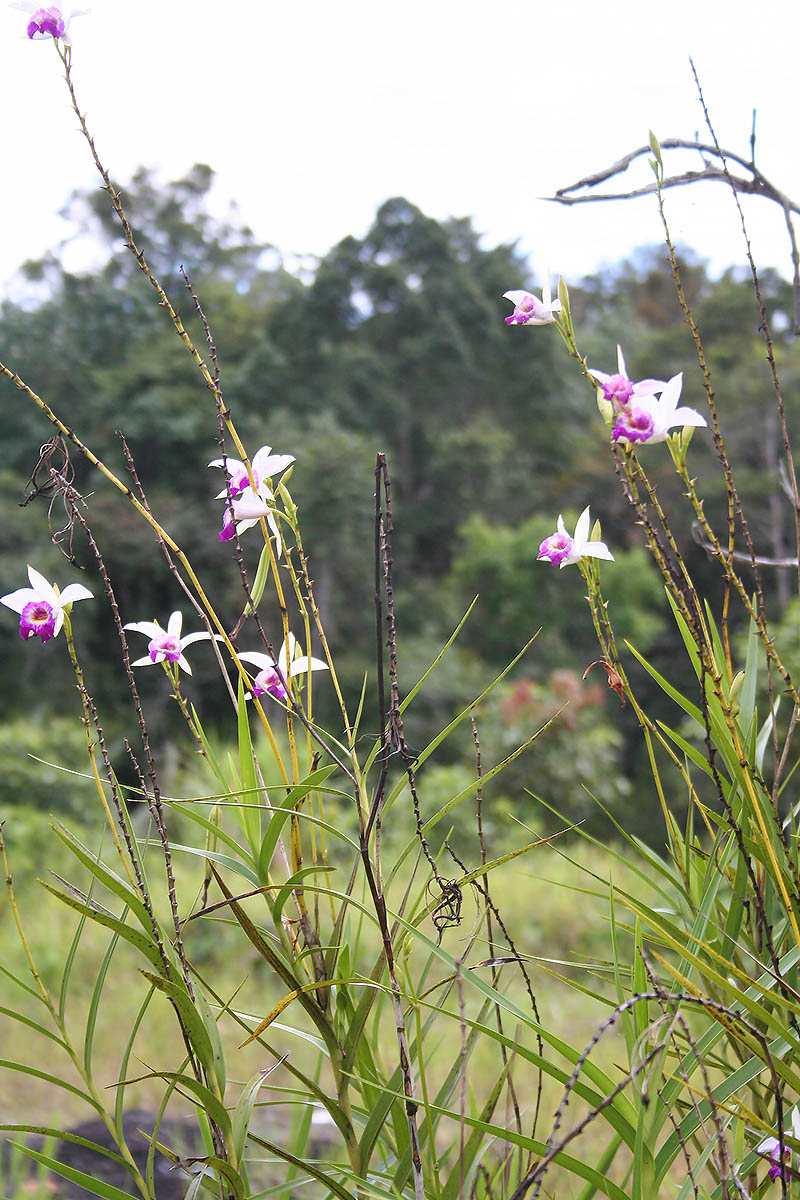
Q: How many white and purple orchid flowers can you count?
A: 11